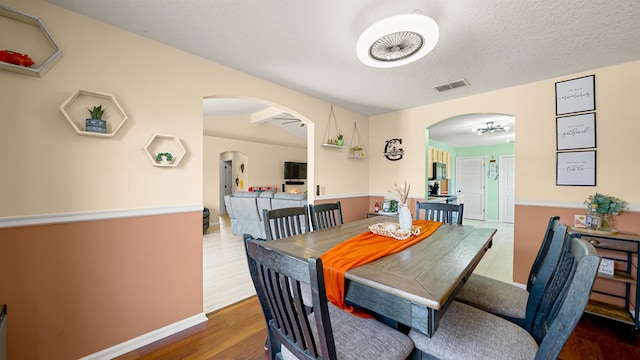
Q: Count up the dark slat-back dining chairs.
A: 6